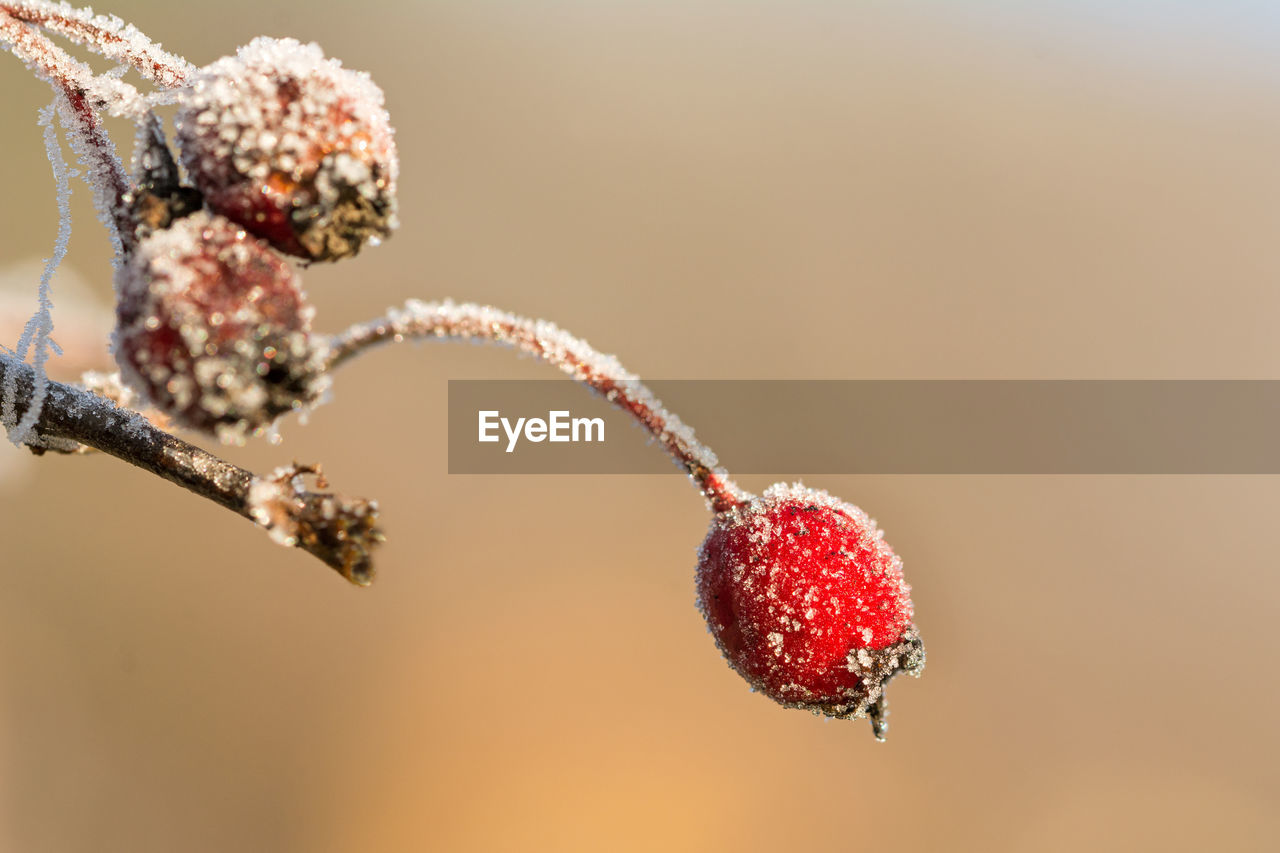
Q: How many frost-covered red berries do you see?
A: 3